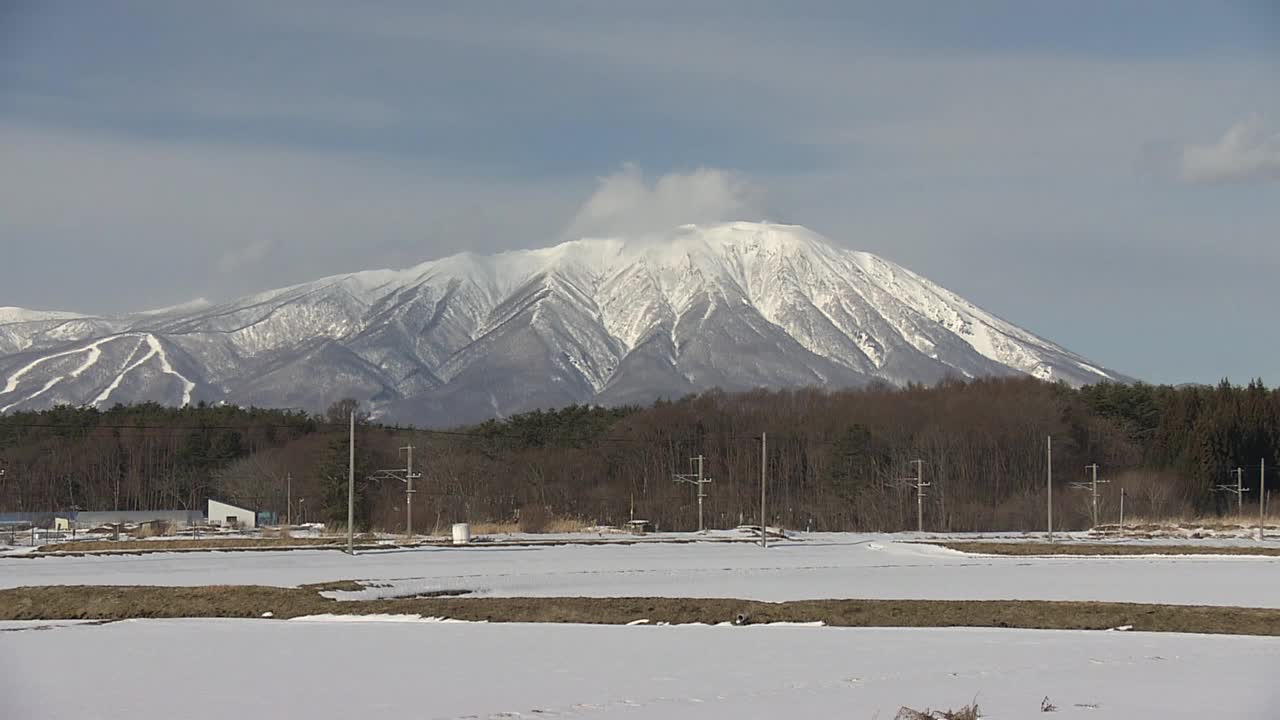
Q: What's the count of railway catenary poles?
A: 5